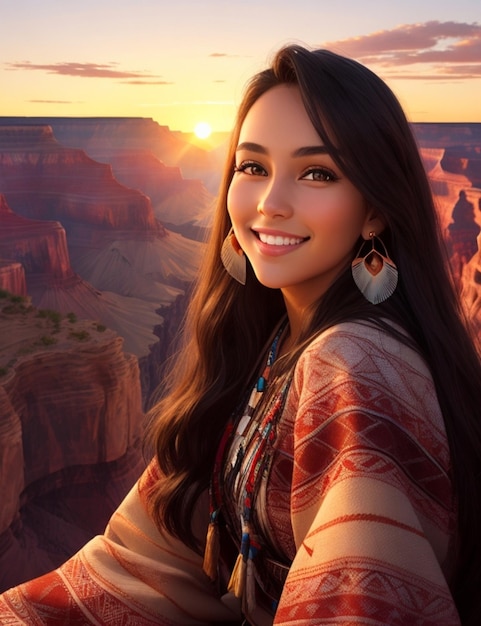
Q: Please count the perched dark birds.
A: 0